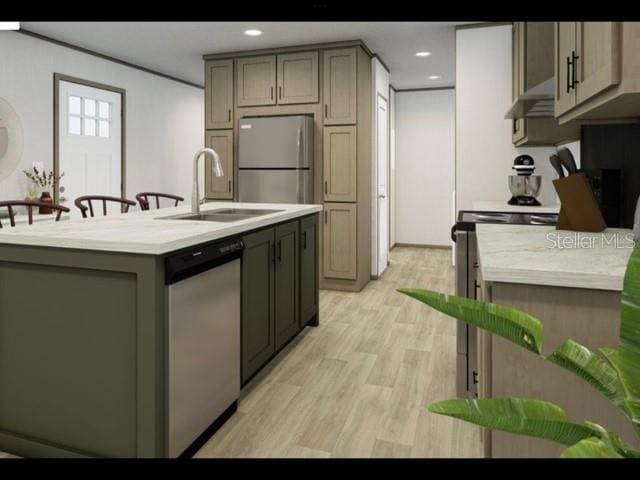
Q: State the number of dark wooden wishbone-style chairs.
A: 3